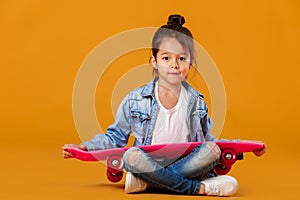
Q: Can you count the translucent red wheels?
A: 4